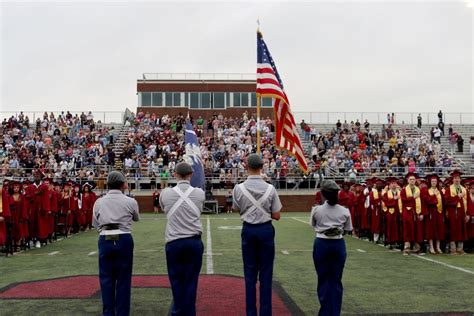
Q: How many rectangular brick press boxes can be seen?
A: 1